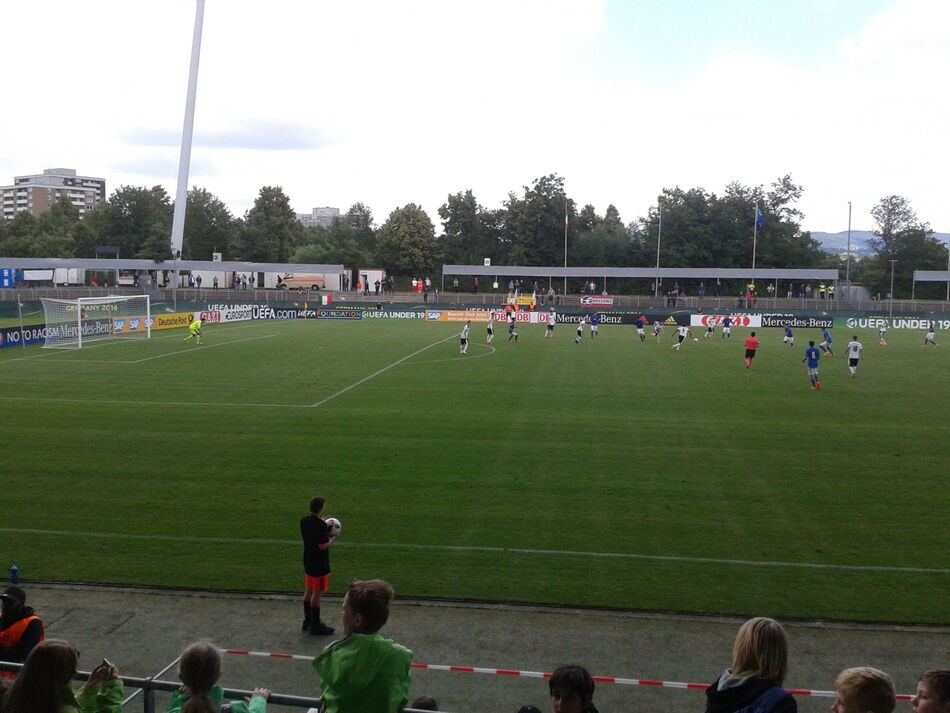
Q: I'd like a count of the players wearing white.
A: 9